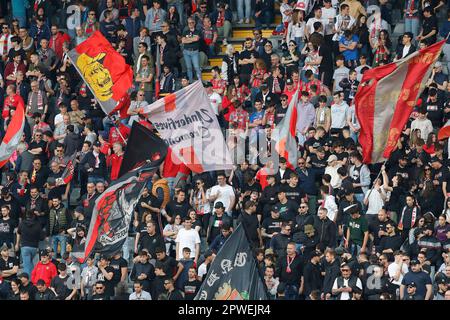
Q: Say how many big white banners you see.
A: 1